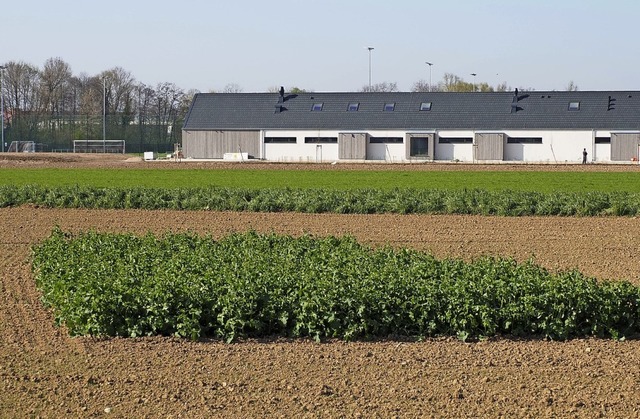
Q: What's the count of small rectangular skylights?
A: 5